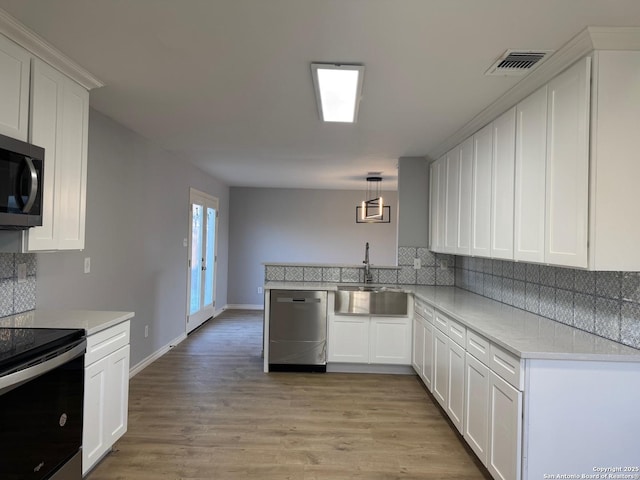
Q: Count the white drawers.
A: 7